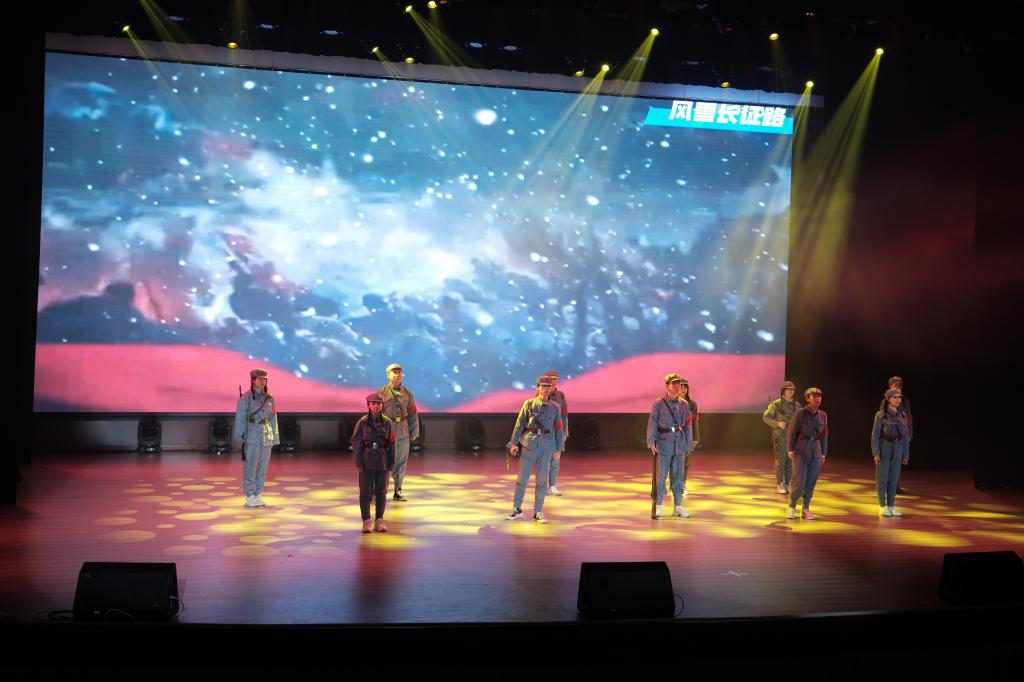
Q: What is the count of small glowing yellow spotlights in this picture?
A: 13